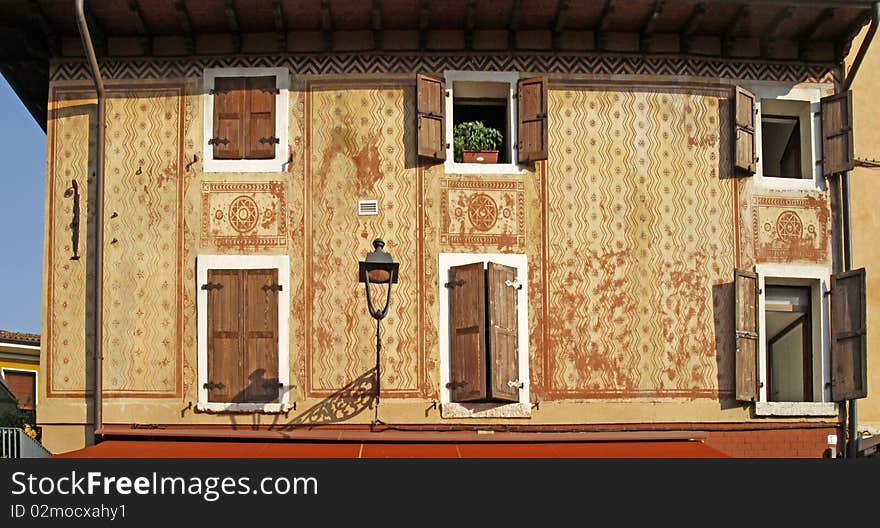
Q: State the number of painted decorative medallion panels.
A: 3